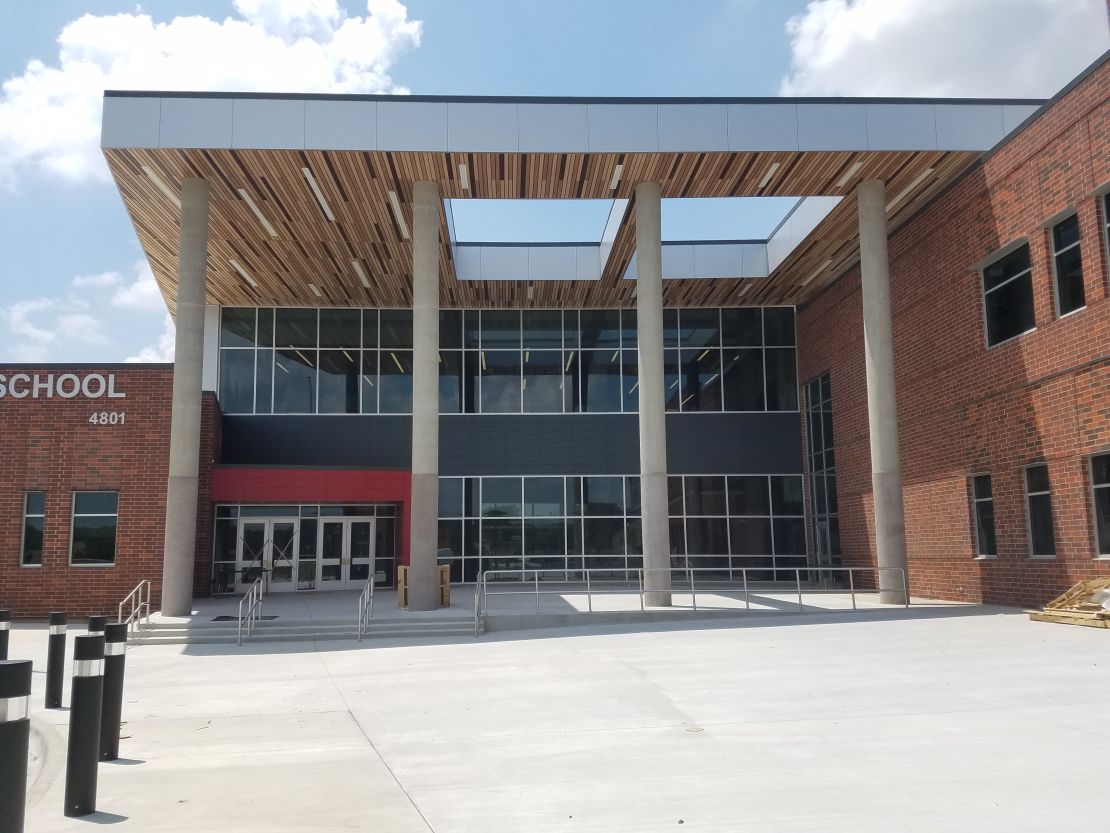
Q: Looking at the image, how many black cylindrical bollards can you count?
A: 6